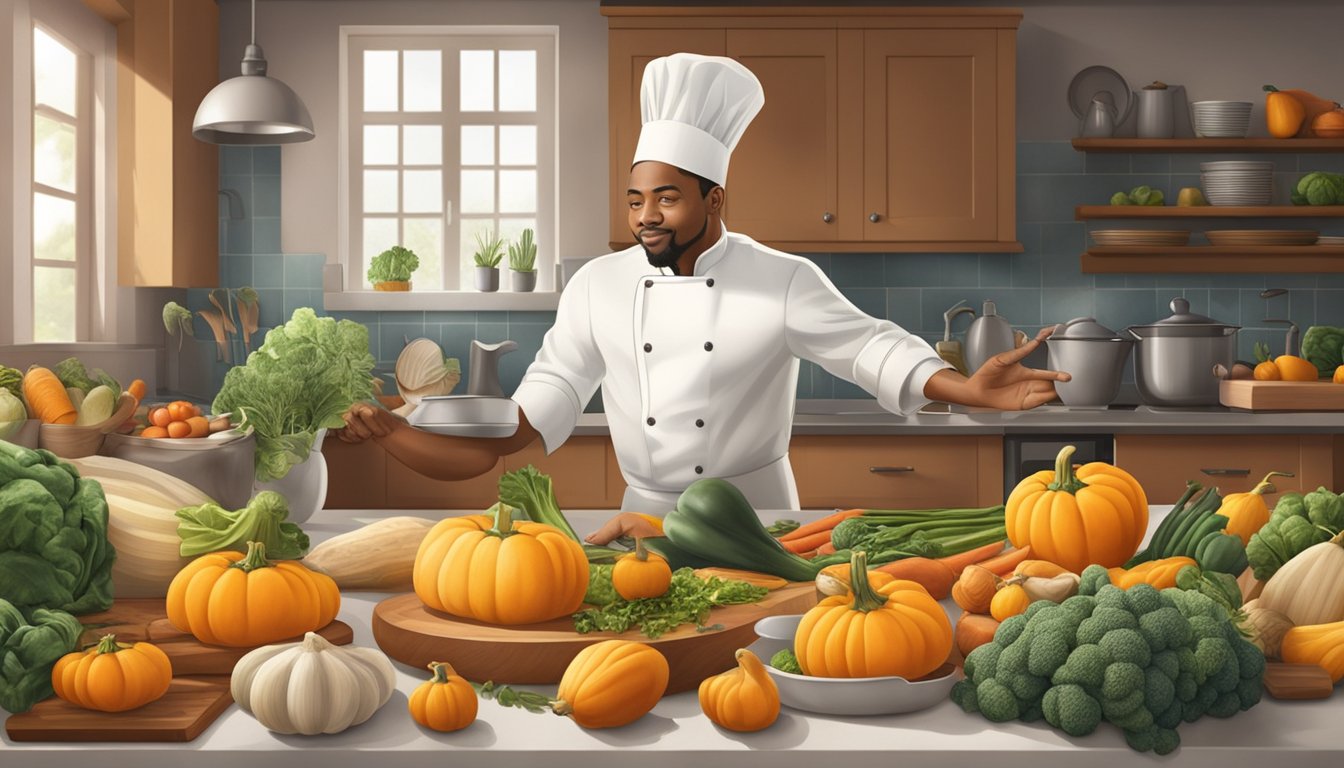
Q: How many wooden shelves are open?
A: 3